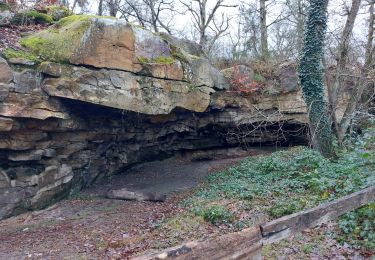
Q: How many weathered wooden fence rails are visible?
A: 2